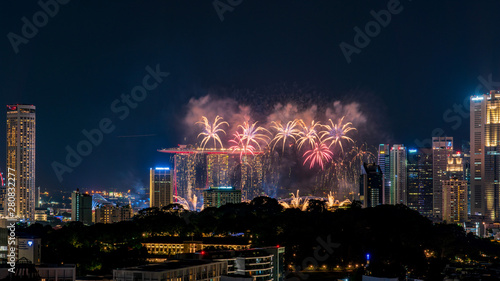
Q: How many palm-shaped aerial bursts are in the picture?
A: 7